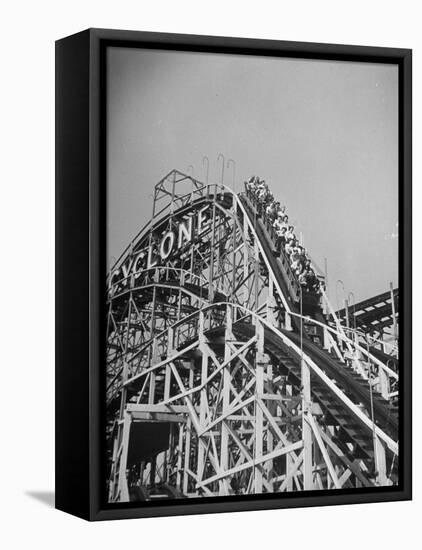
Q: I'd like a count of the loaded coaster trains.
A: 1